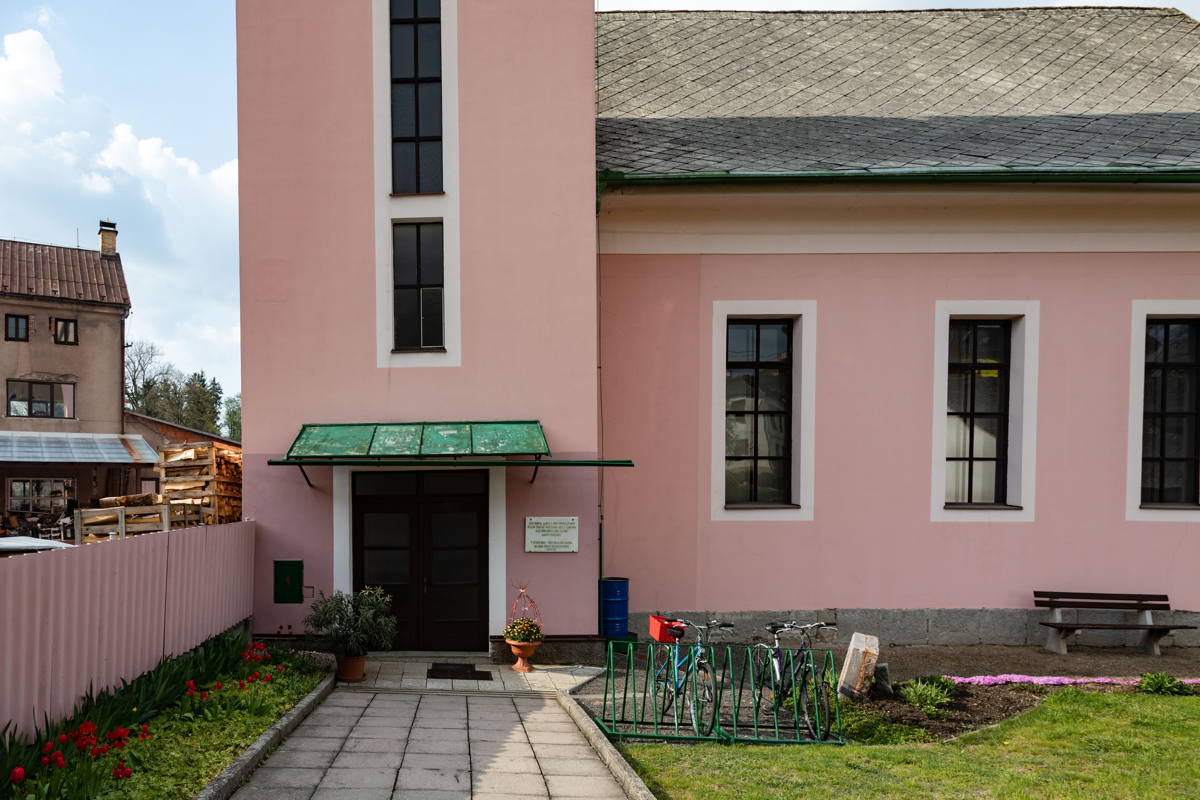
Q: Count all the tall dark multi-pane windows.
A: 5